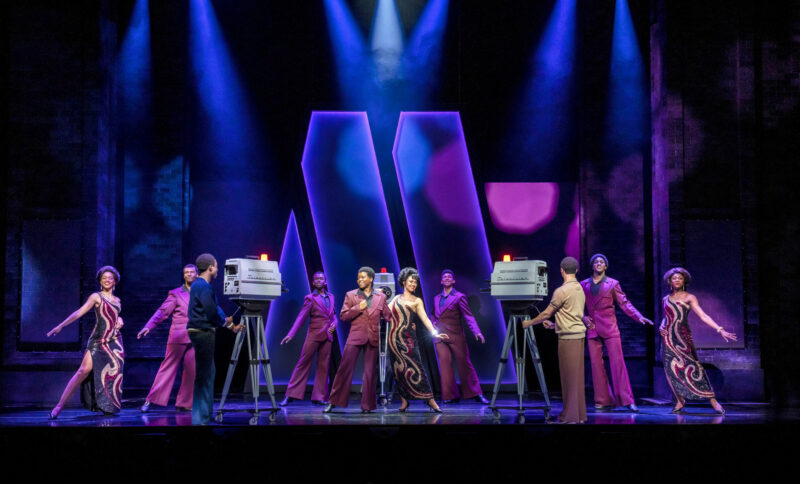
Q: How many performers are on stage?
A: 10